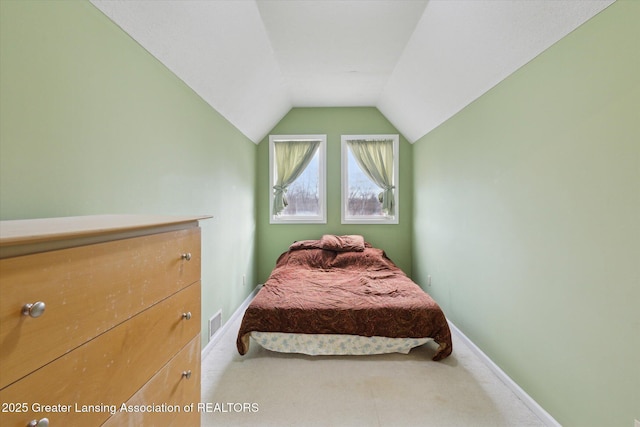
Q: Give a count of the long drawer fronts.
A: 3